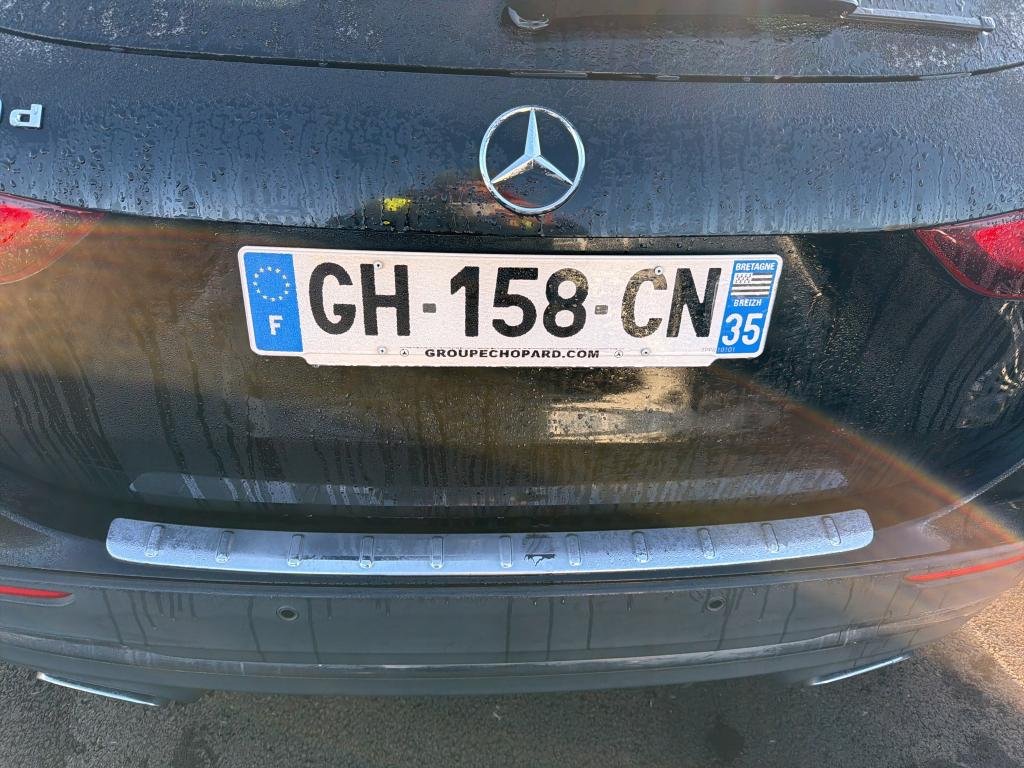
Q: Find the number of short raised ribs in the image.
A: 11